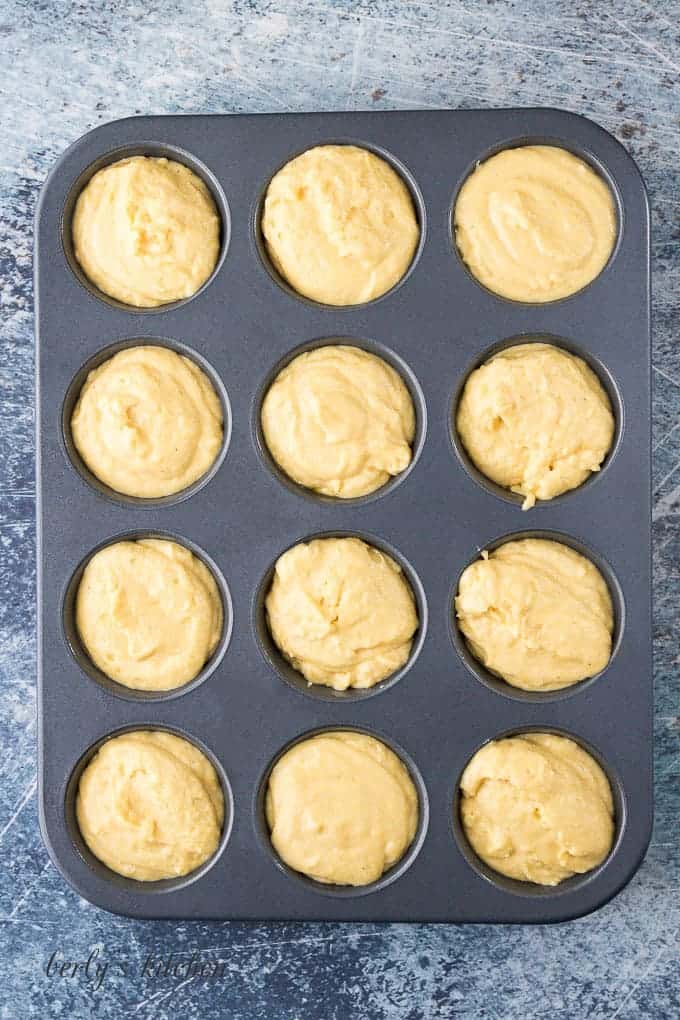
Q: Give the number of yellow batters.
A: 12